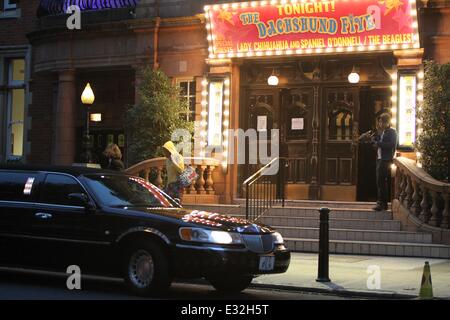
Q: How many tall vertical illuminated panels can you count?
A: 2